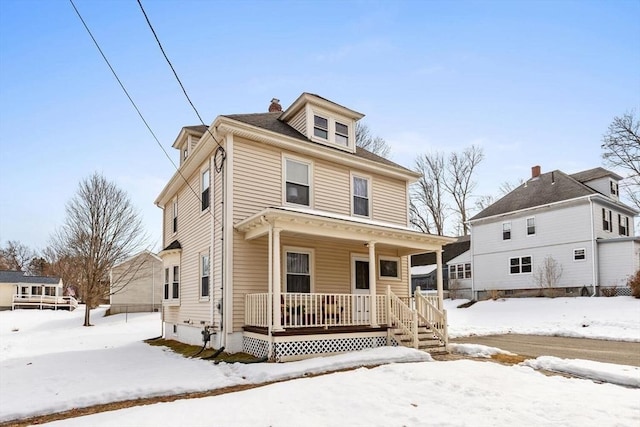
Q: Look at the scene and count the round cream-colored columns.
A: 3